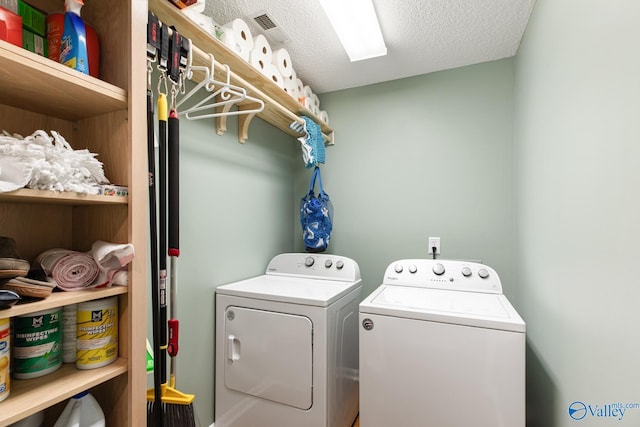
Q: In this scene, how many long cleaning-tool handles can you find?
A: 3